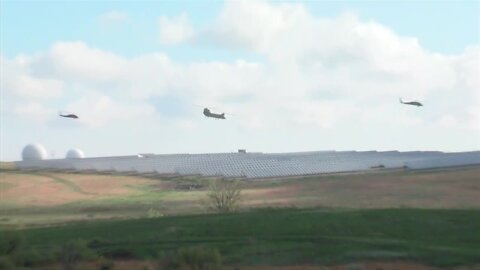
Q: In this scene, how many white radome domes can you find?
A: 2